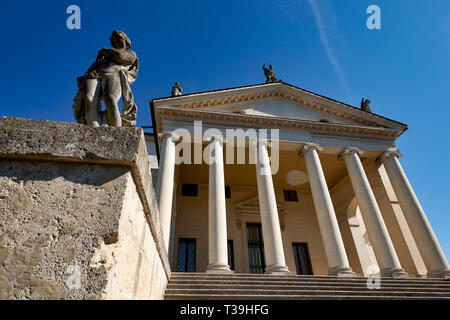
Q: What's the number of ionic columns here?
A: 6